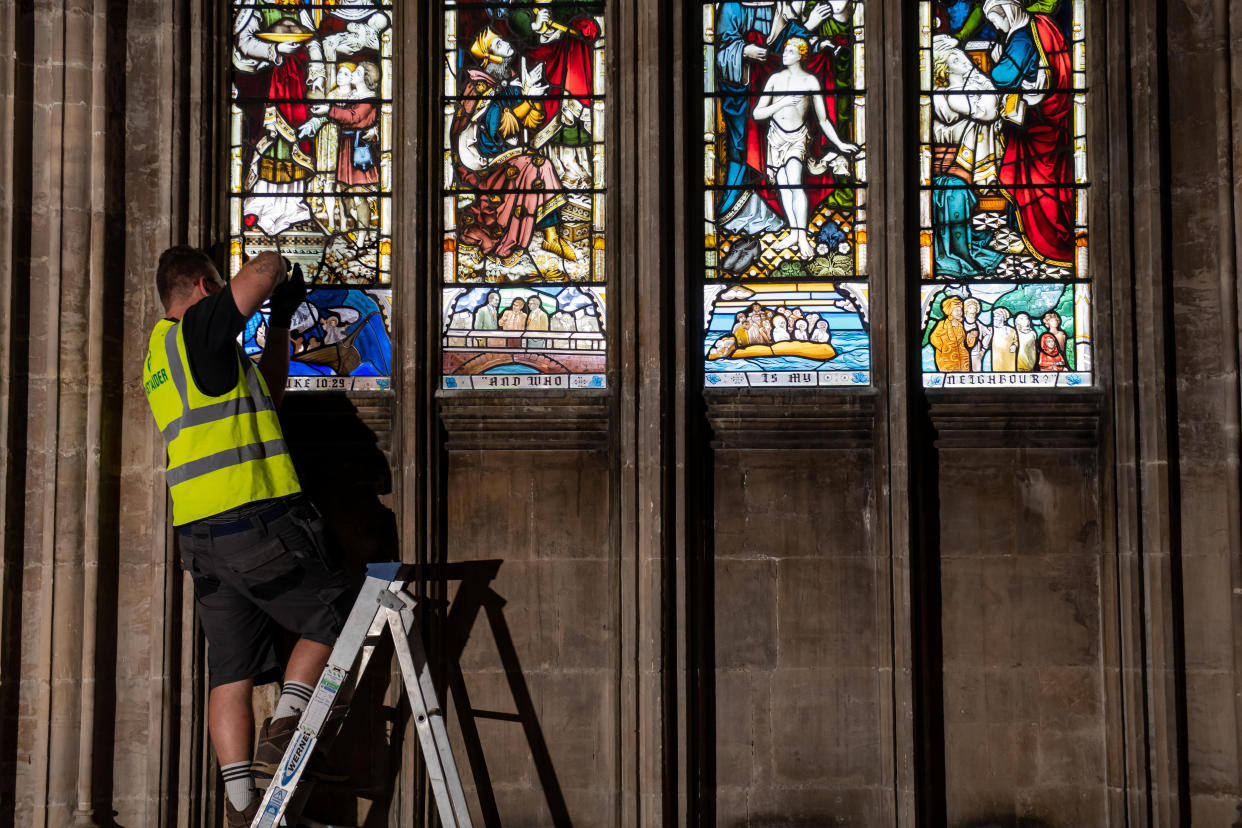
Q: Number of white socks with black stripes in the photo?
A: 2